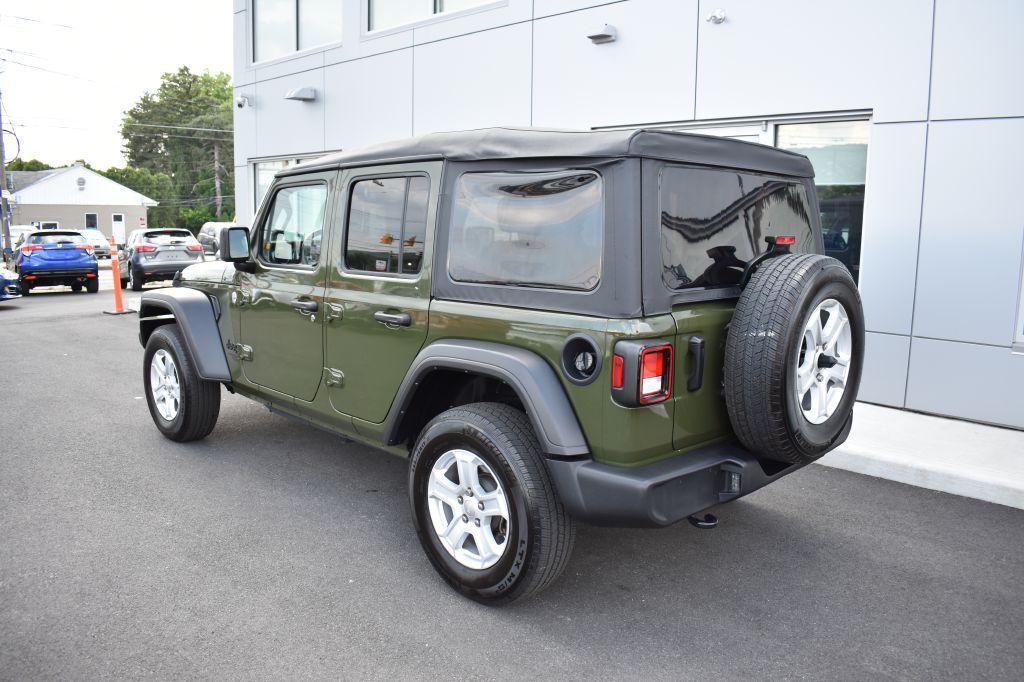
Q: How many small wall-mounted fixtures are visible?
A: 4